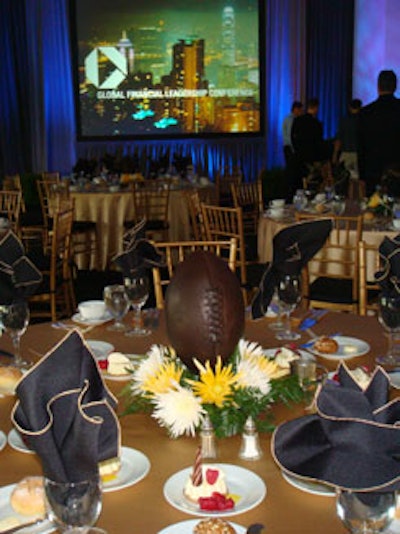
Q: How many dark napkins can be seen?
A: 6